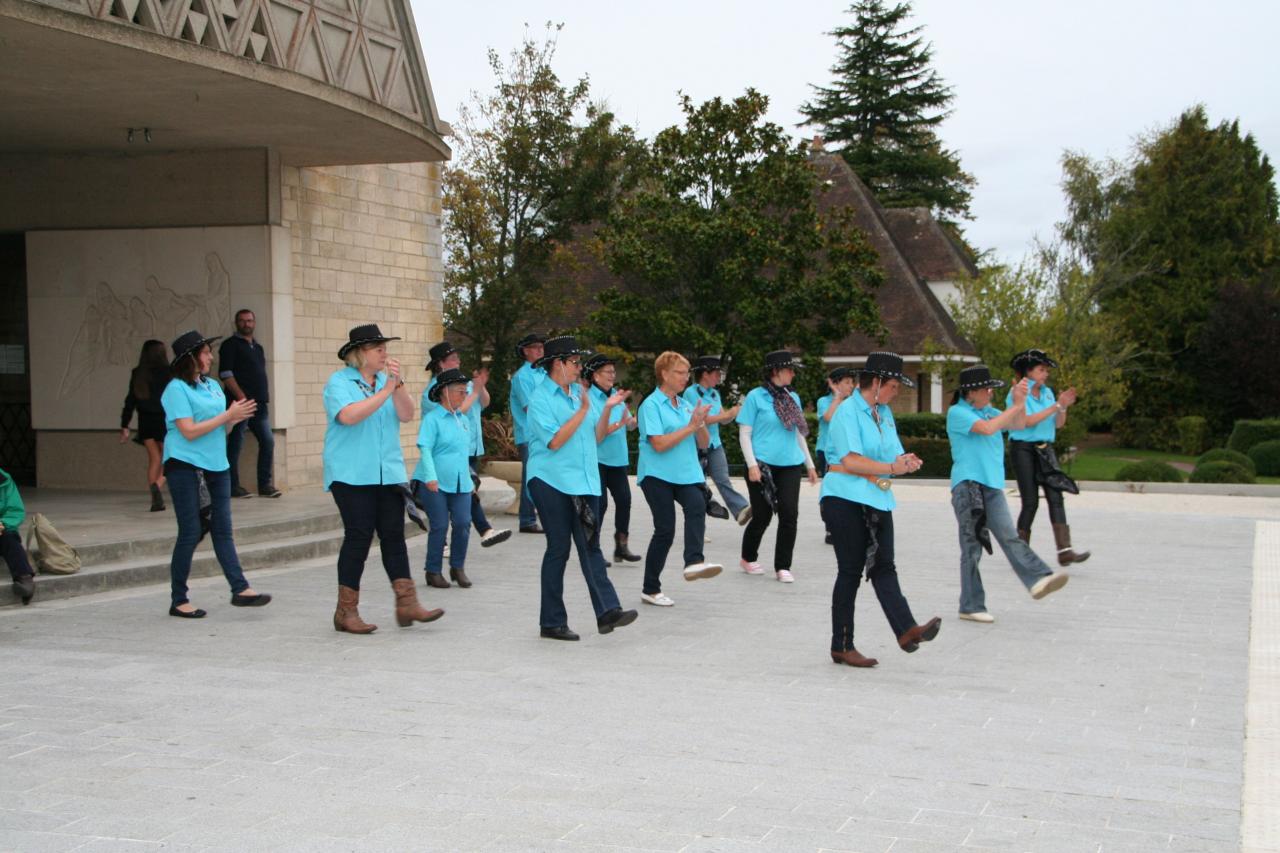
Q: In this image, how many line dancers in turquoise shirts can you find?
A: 14